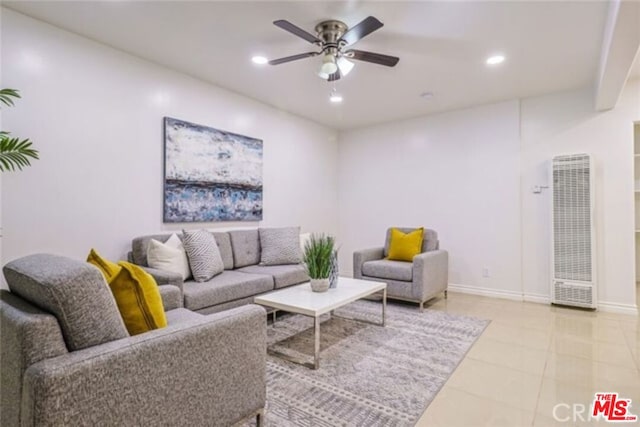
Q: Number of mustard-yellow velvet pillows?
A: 2